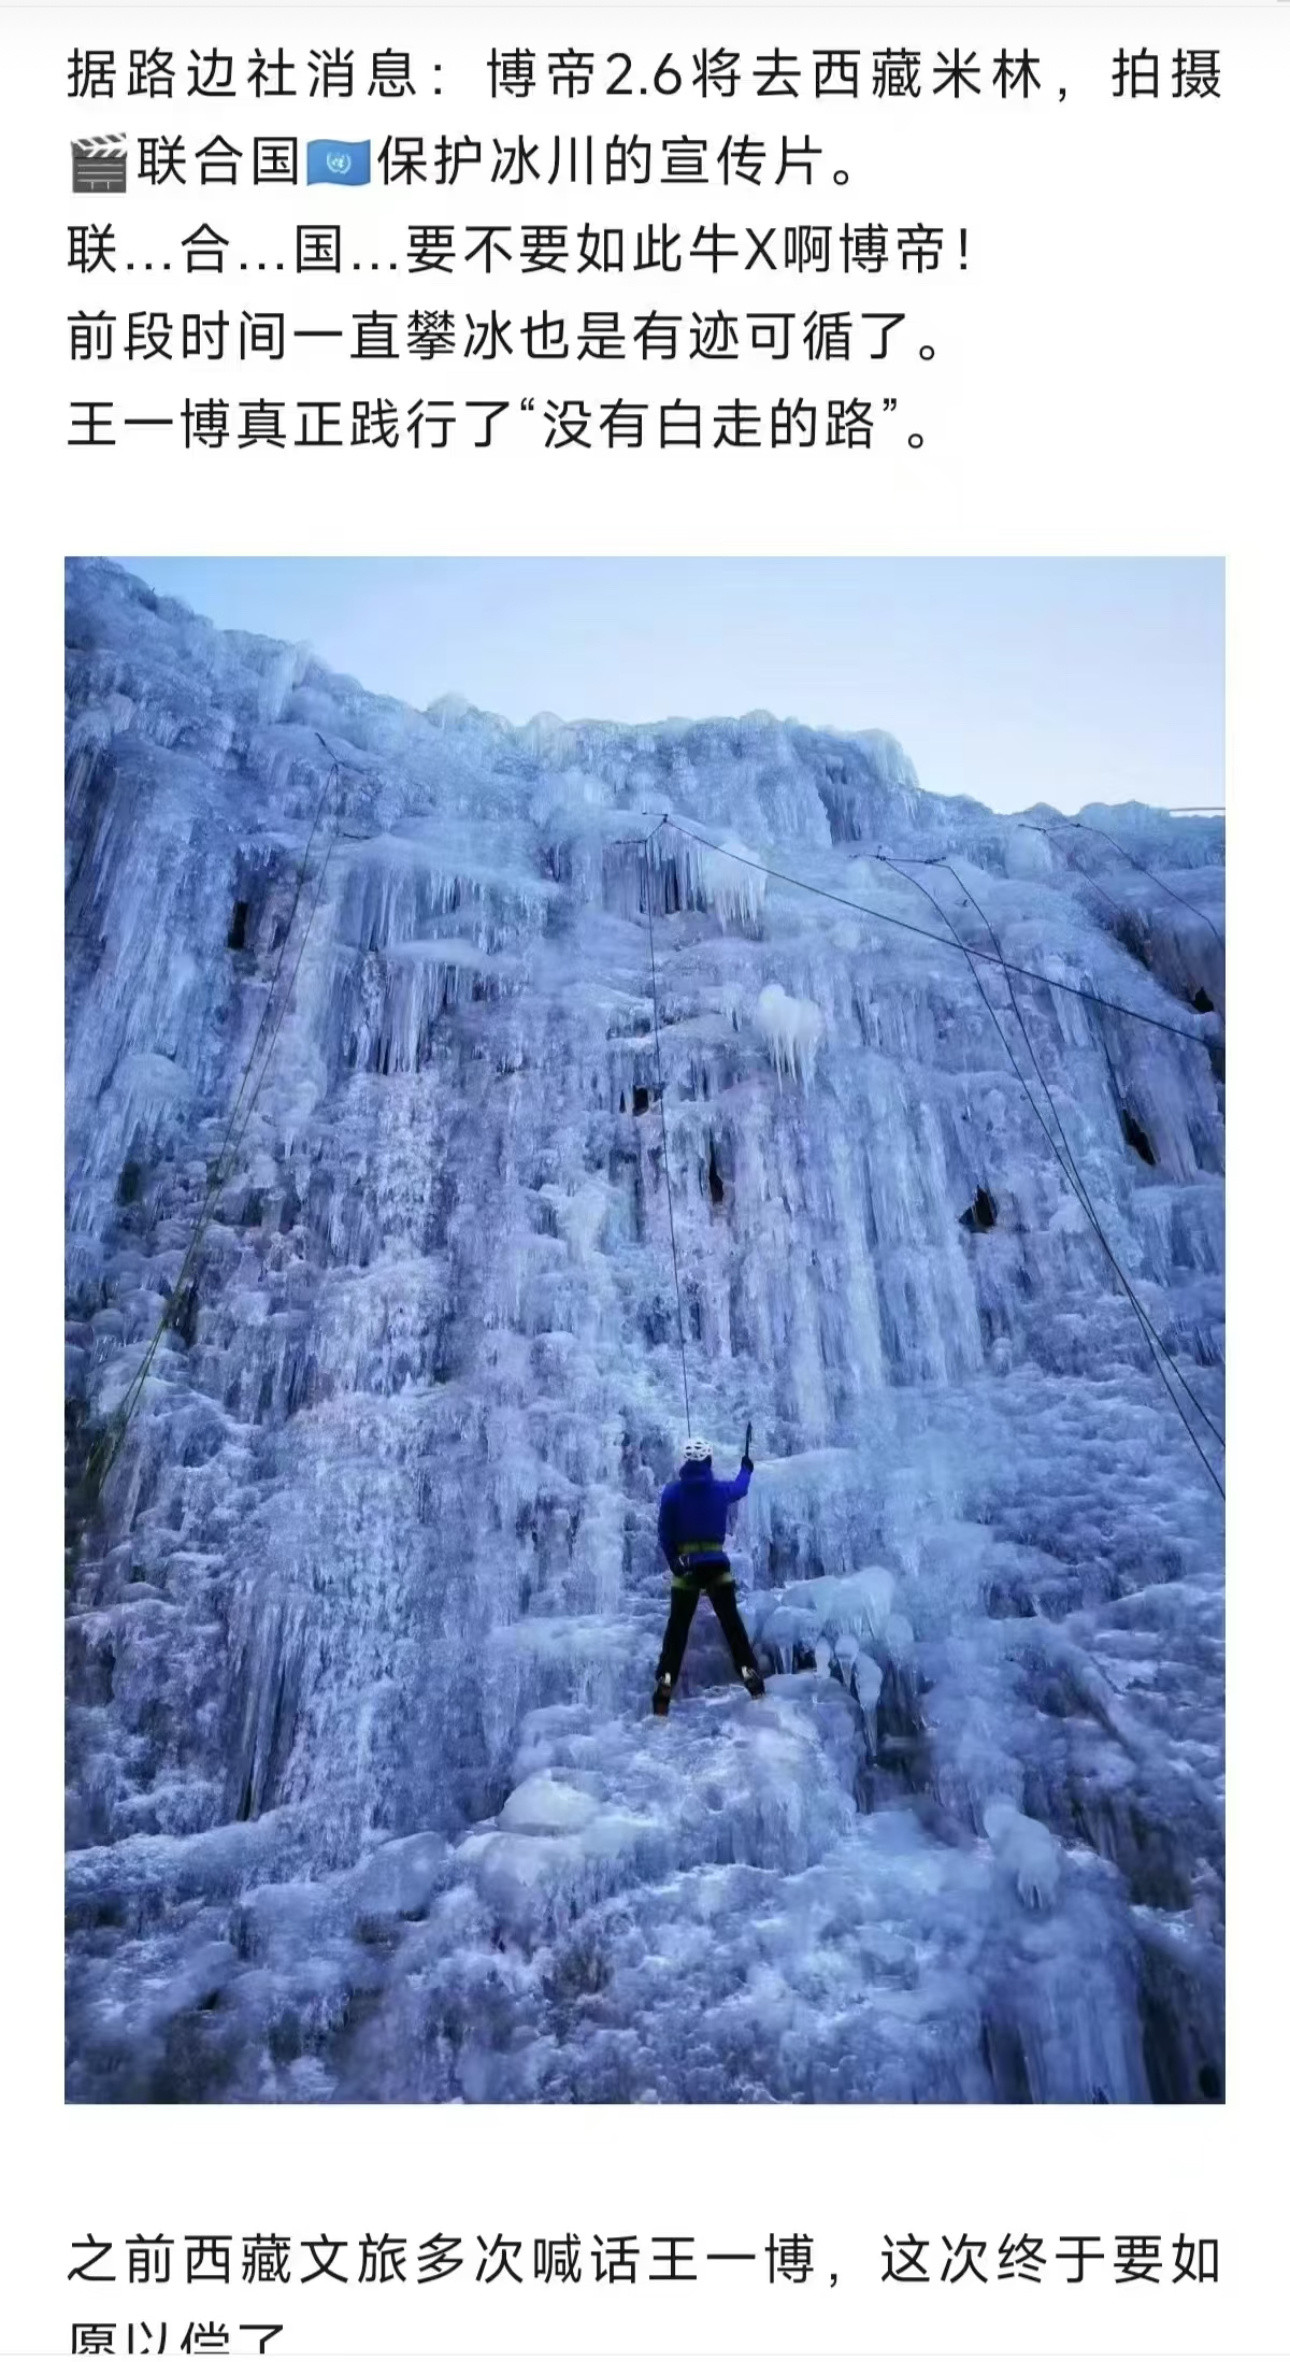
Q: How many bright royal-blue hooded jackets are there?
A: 1